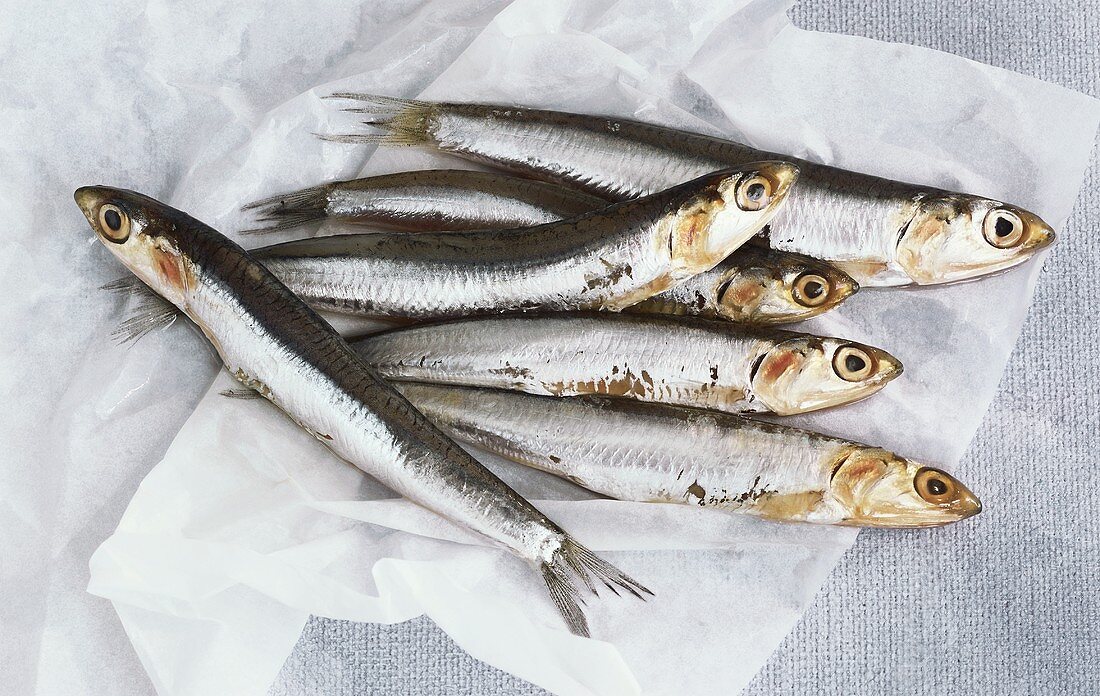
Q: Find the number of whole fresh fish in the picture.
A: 6